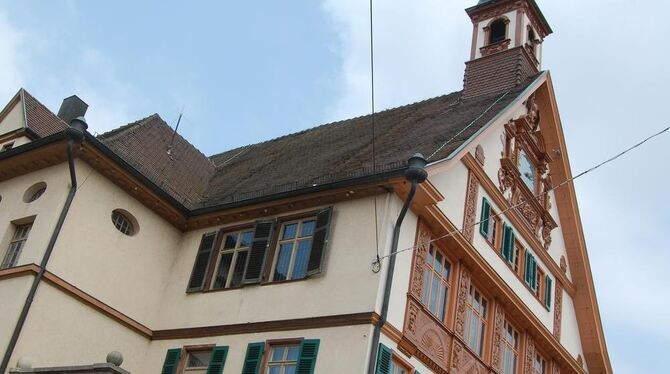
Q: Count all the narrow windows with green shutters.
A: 3